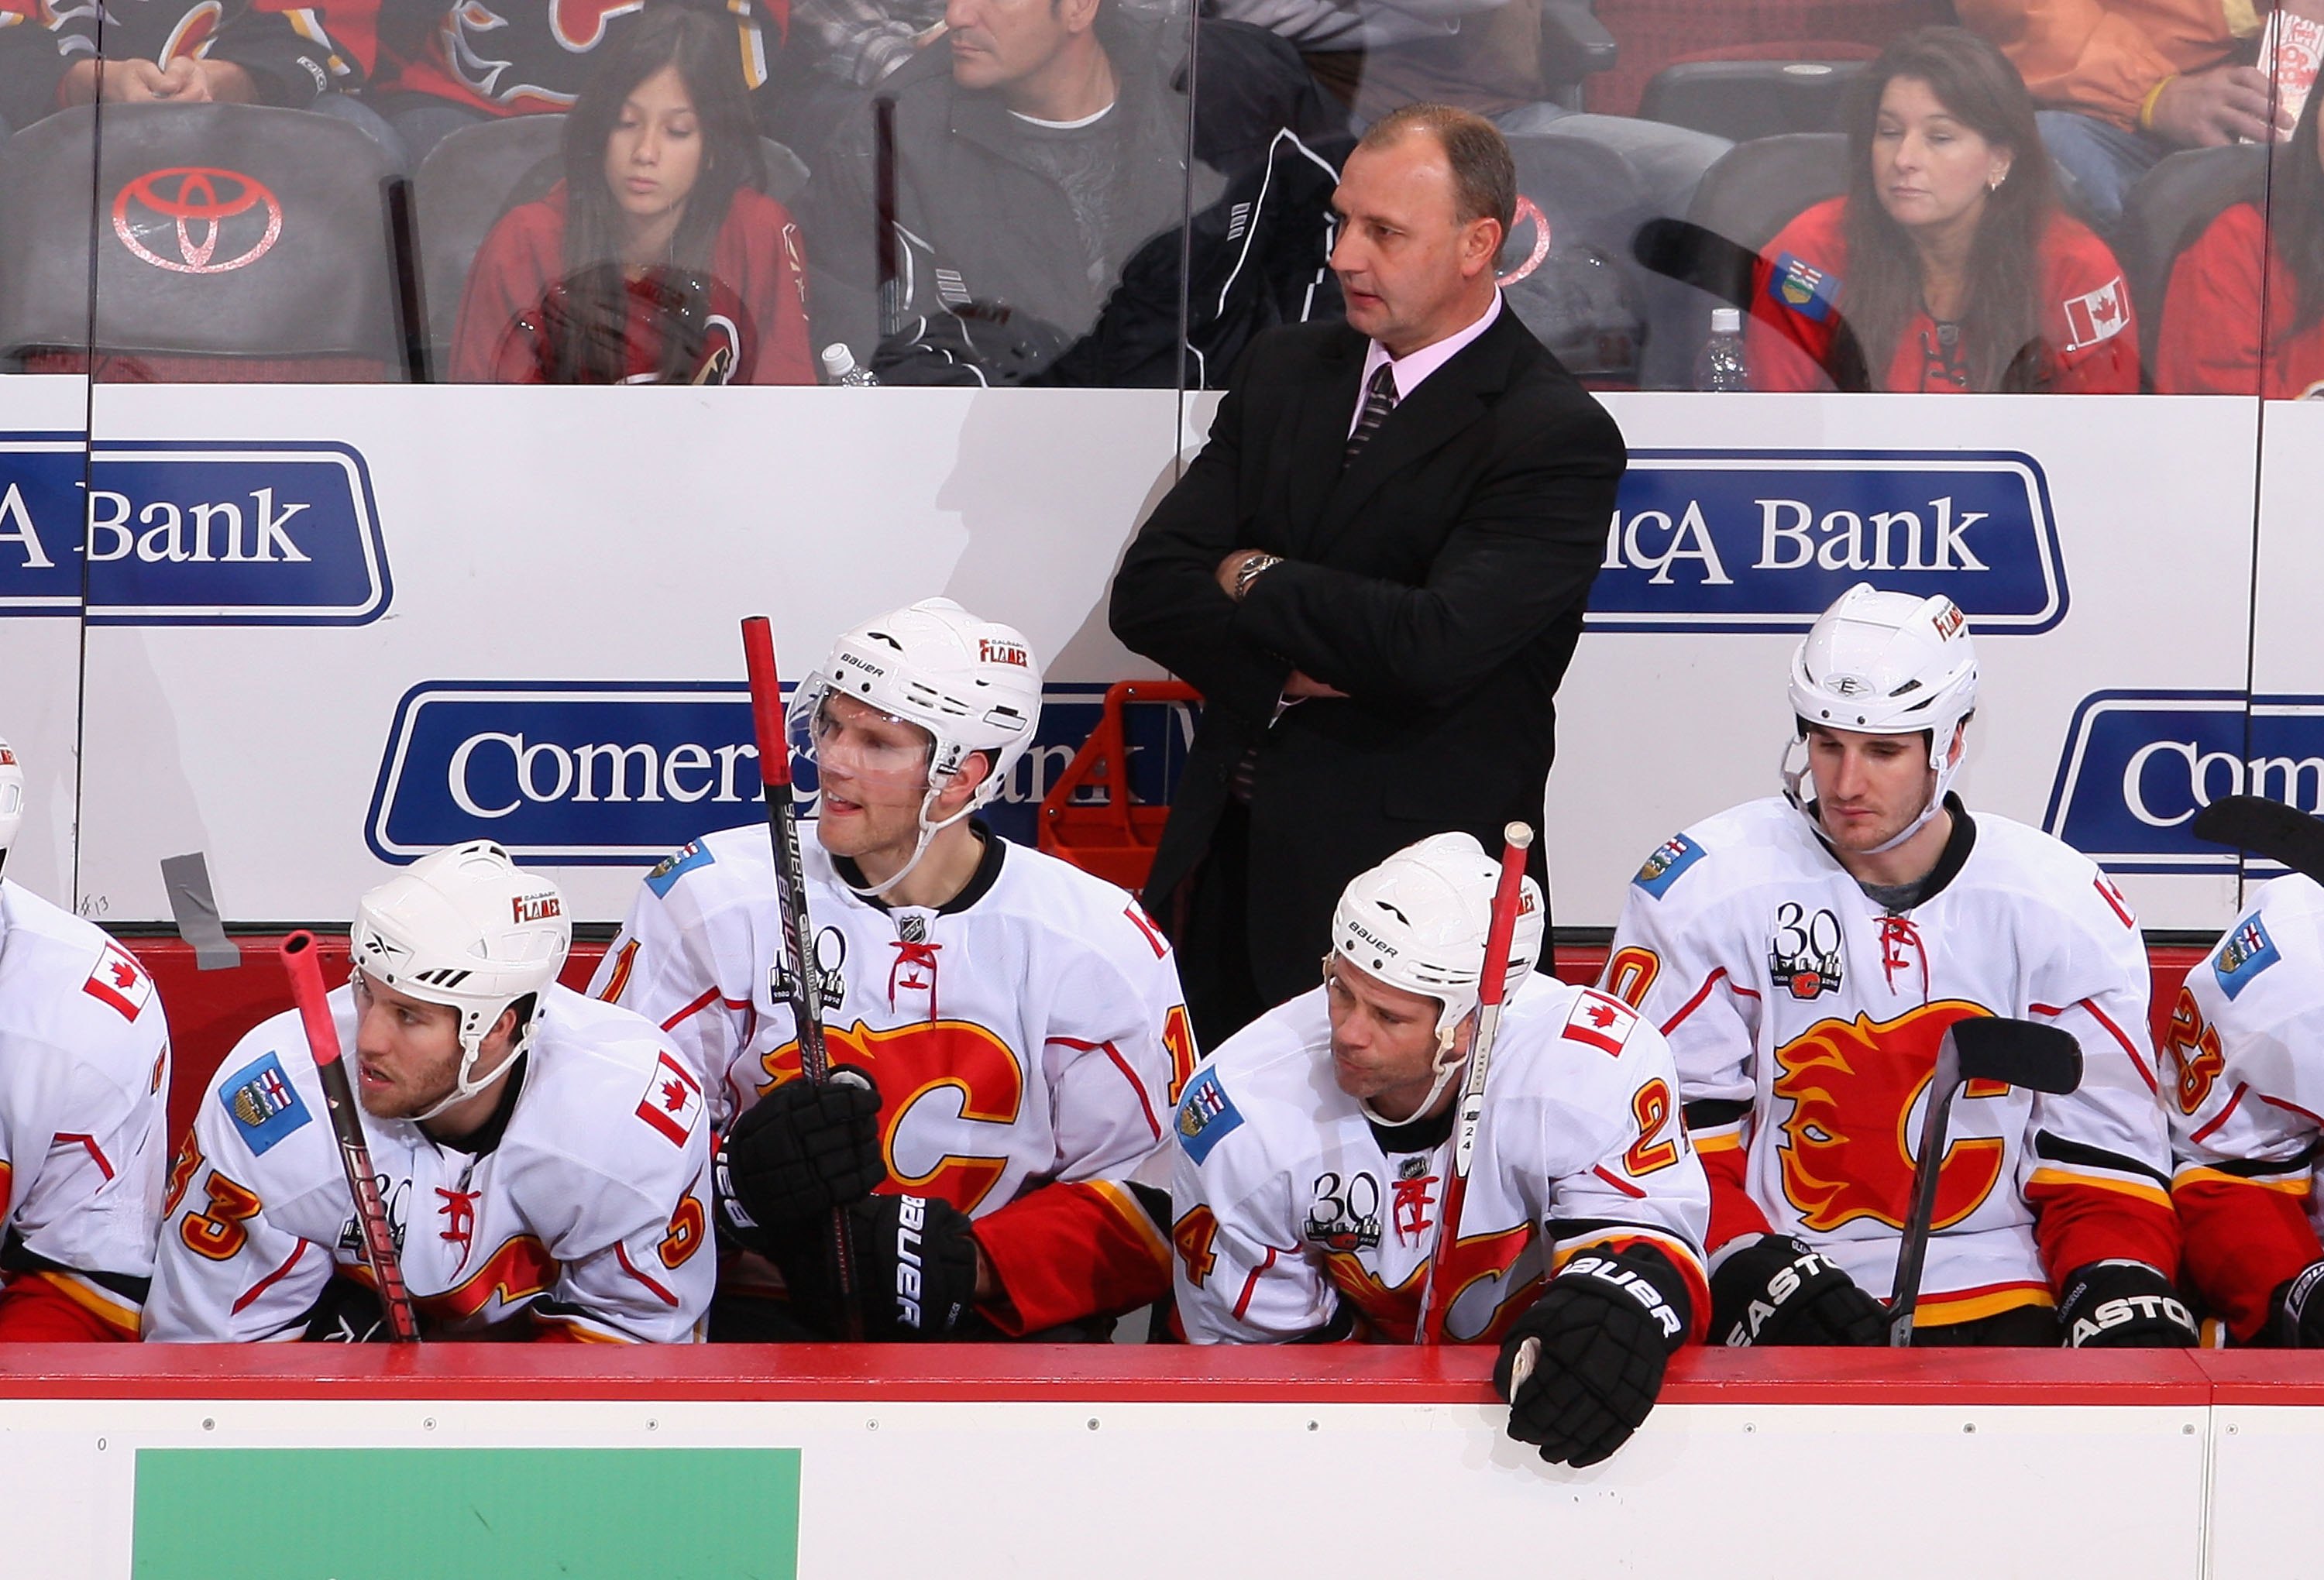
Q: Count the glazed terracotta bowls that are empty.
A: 0